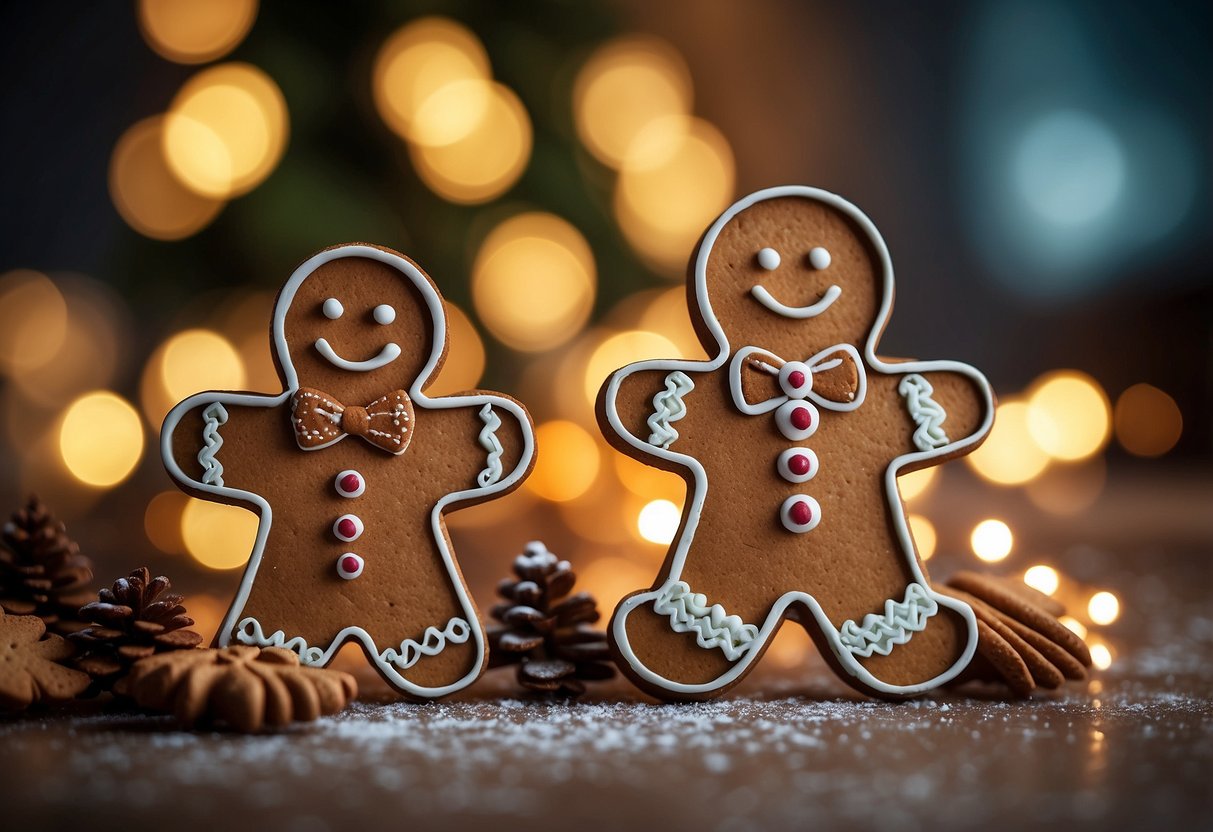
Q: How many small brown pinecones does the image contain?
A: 3